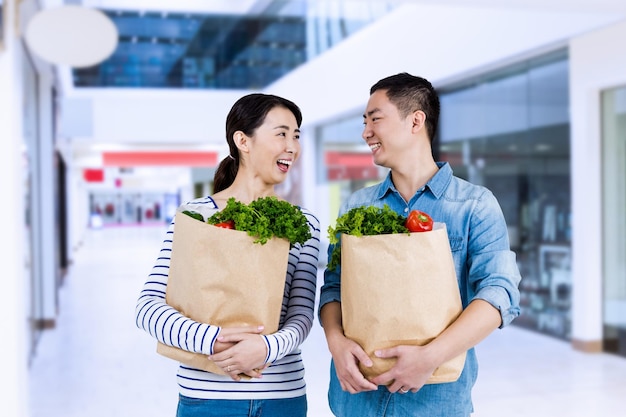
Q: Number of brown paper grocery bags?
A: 2